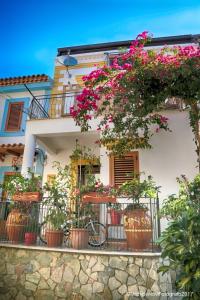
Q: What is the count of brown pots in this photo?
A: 4